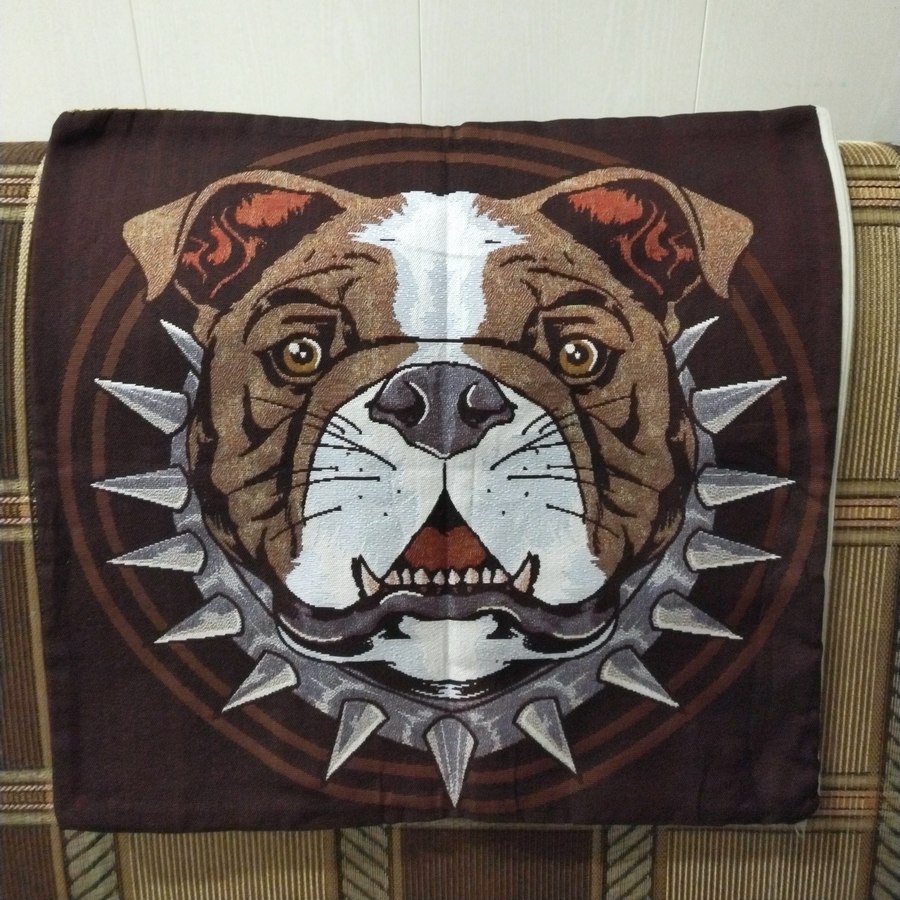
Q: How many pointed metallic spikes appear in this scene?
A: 15